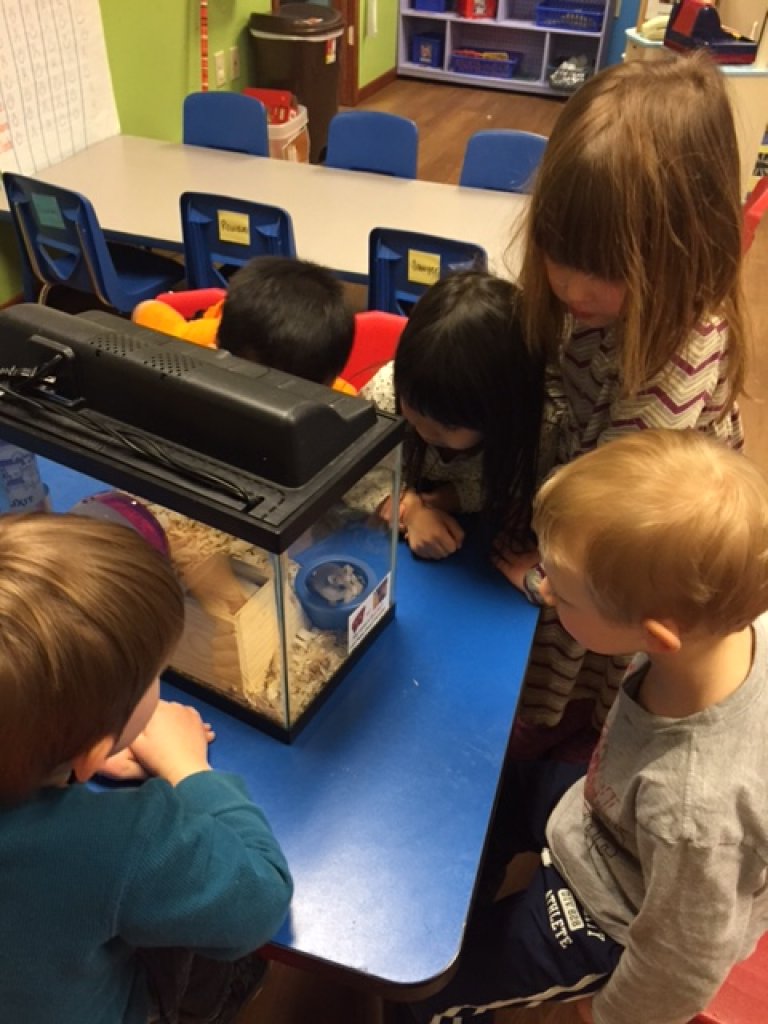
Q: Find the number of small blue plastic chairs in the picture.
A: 6